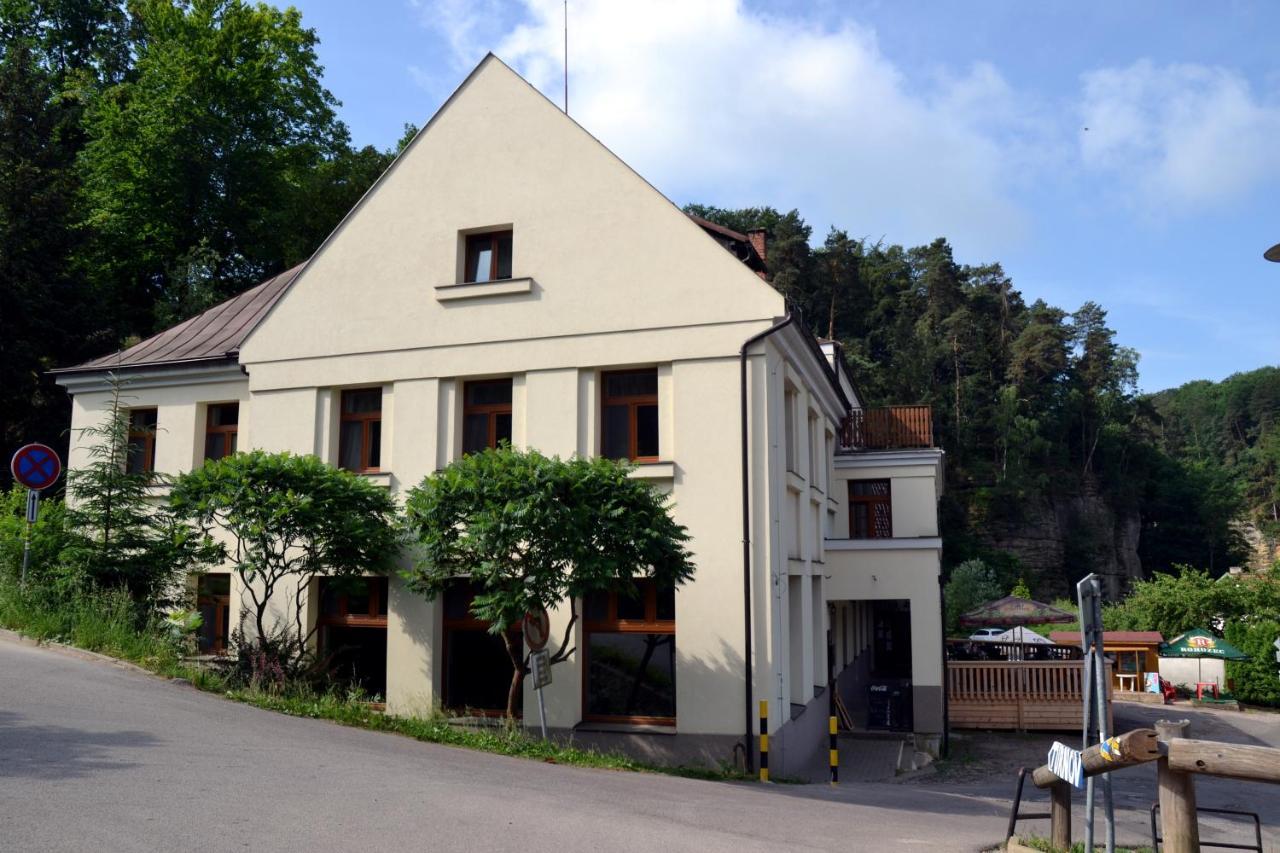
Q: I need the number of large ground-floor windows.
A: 3